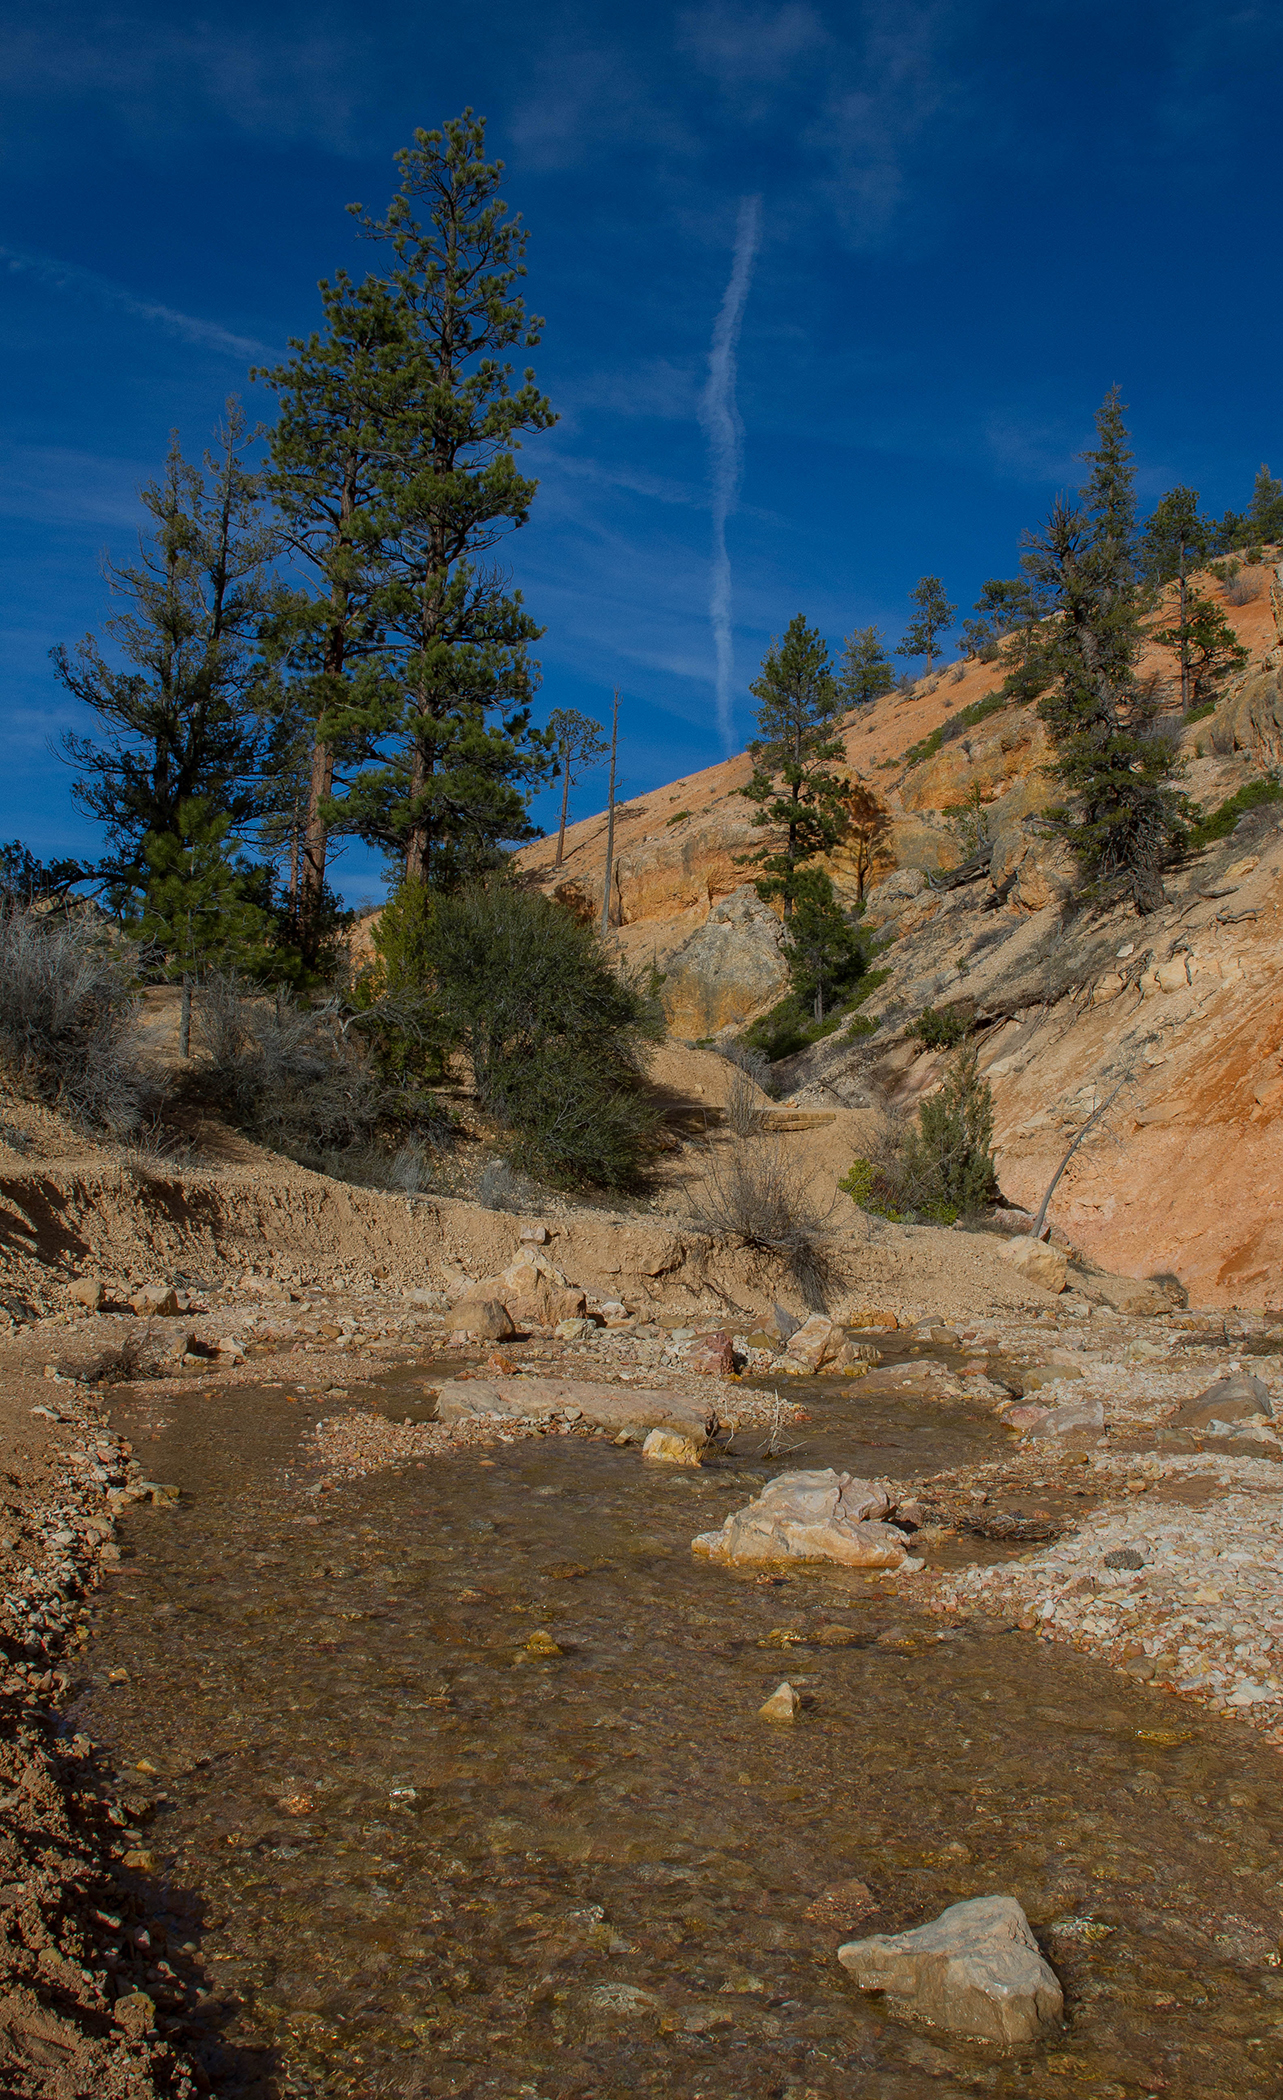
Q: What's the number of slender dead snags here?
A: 2